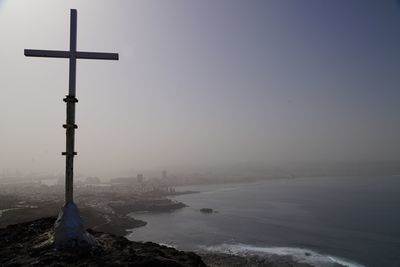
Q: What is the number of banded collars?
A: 3